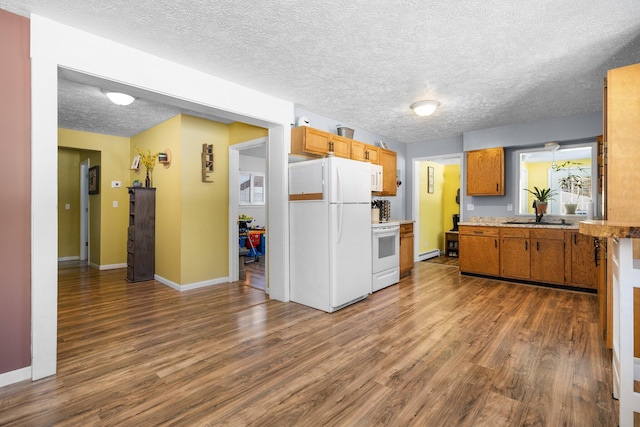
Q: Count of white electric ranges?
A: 1